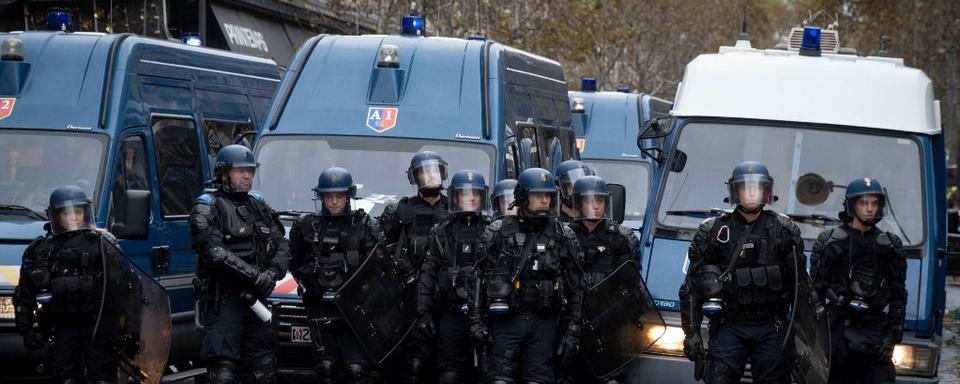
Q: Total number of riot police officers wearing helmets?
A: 11